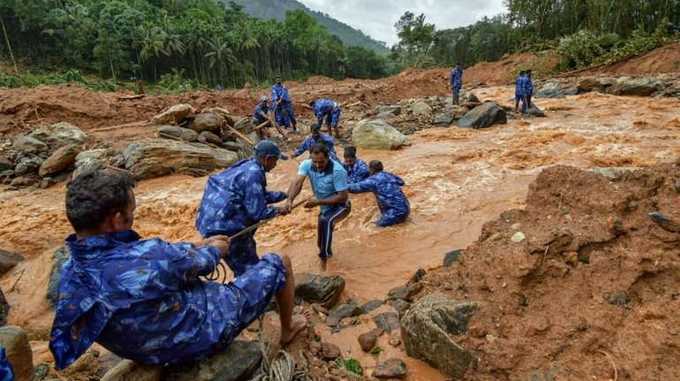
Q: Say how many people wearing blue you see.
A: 12